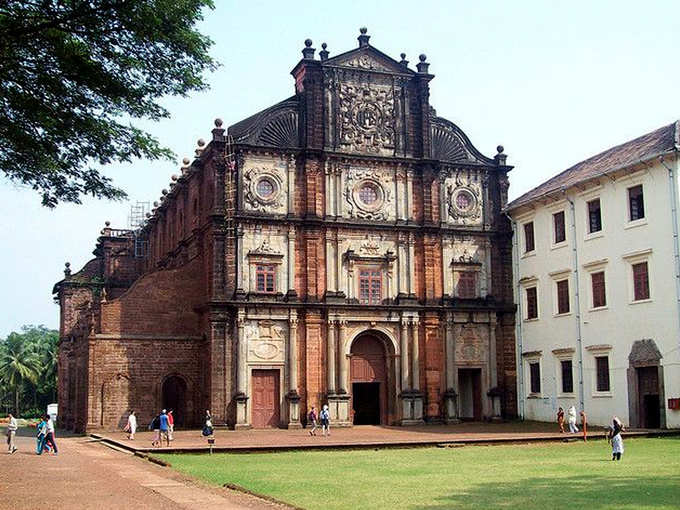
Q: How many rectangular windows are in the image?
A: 14